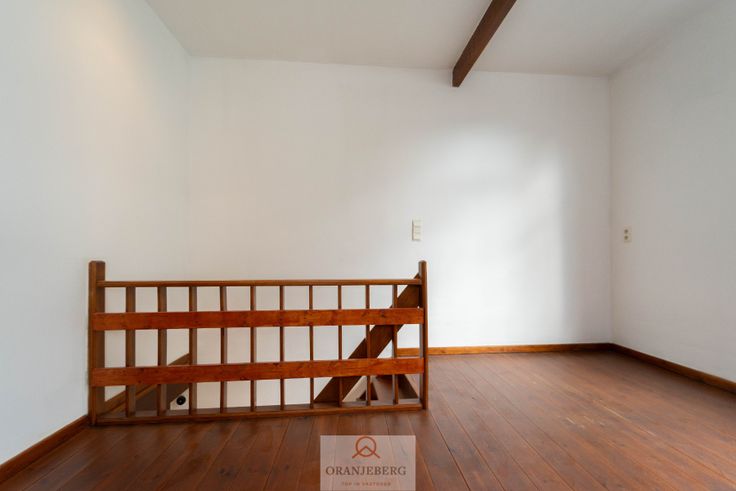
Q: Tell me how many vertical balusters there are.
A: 10